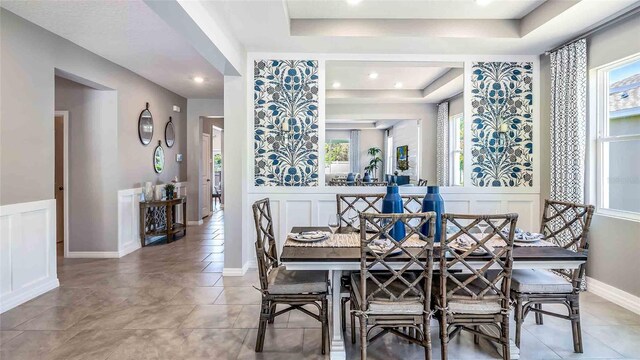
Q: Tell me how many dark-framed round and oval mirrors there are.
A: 3